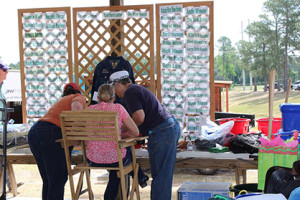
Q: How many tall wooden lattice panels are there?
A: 3